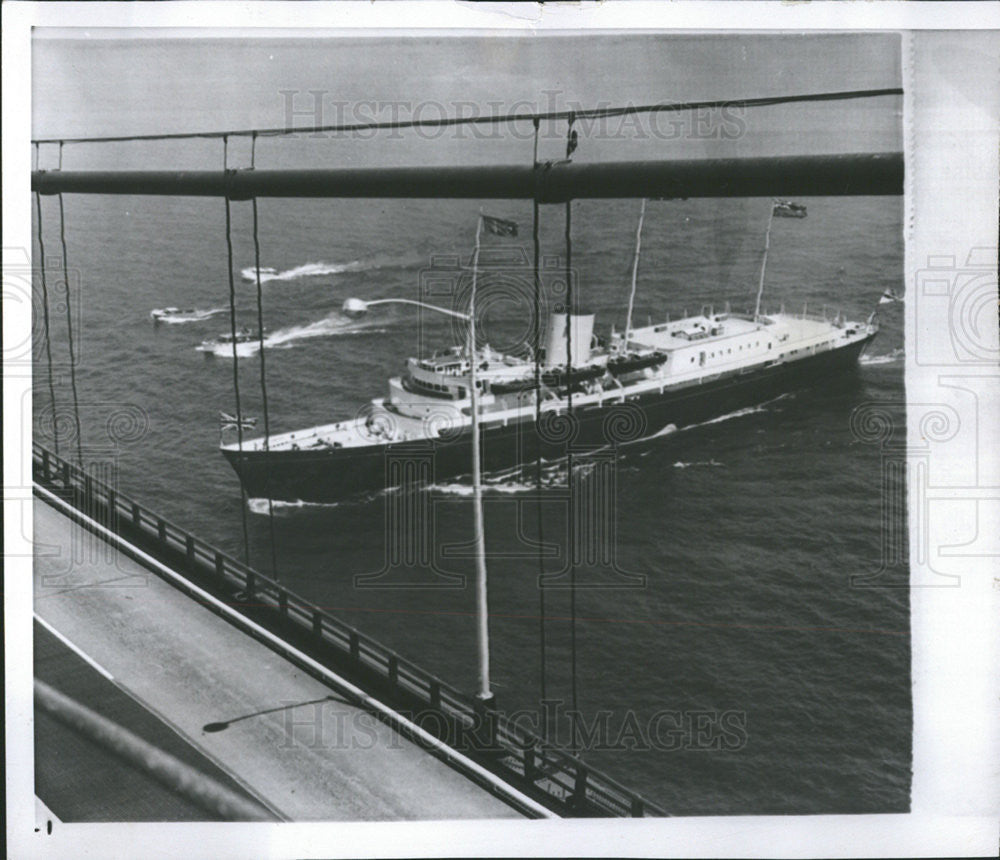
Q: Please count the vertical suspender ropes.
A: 6